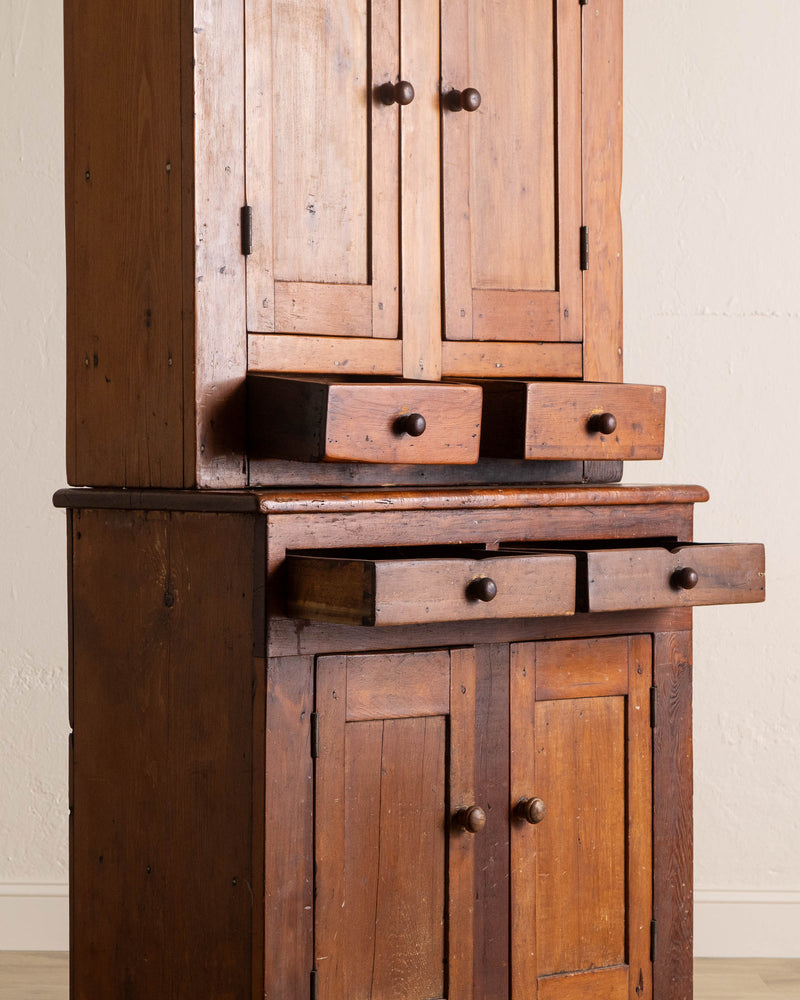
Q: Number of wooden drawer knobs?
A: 4